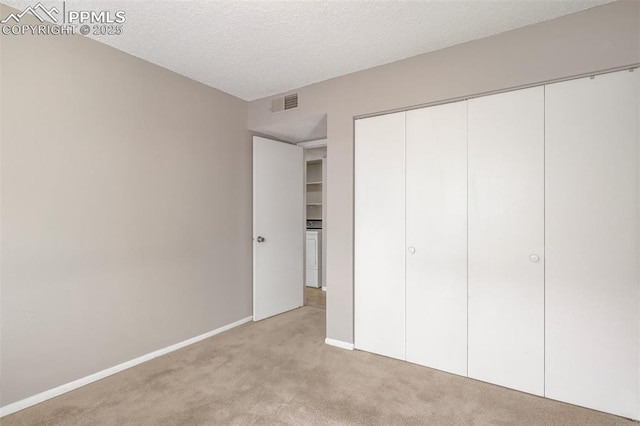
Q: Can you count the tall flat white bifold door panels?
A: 4